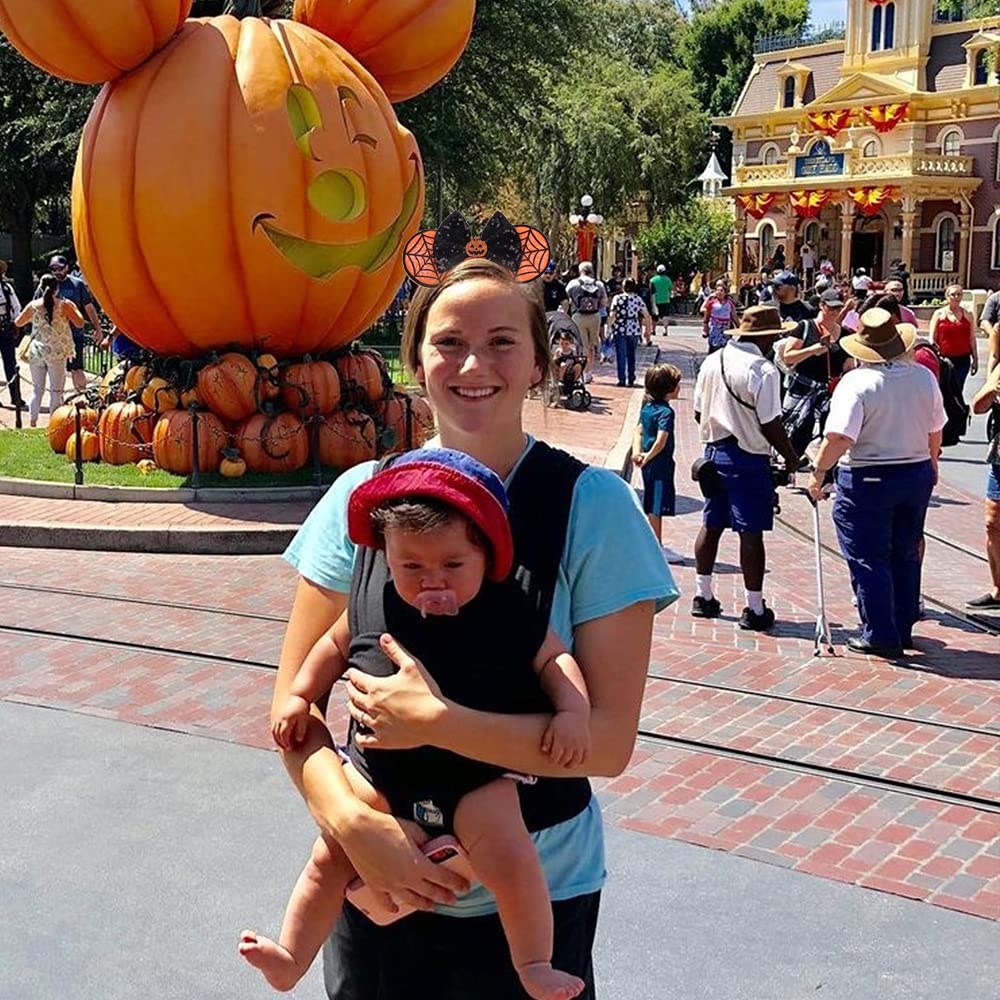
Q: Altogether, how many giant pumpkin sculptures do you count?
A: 1